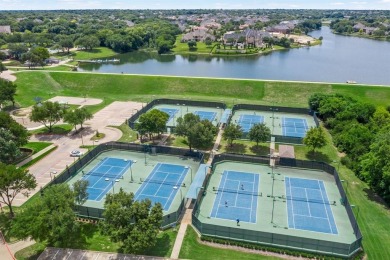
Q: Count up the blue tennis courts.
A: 8